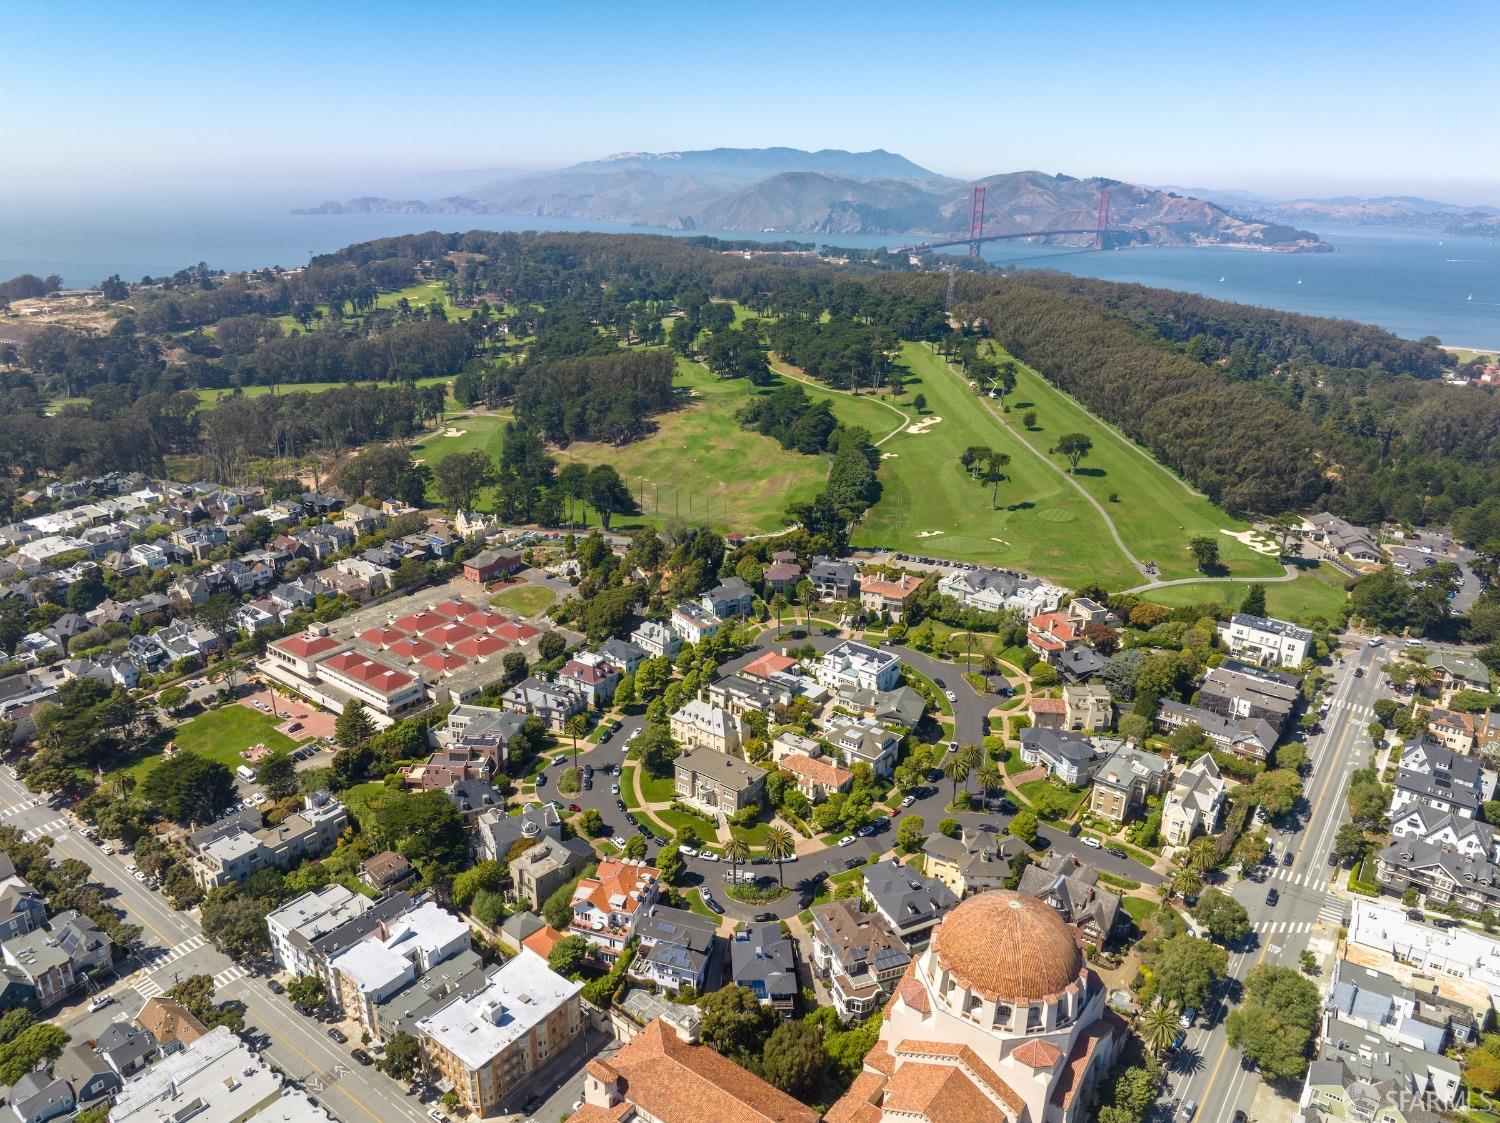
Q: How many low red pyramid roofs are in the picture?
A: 13